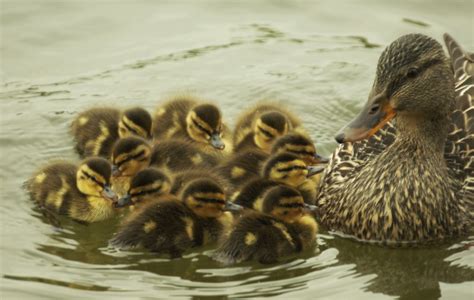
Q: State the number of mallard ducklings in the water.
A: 10